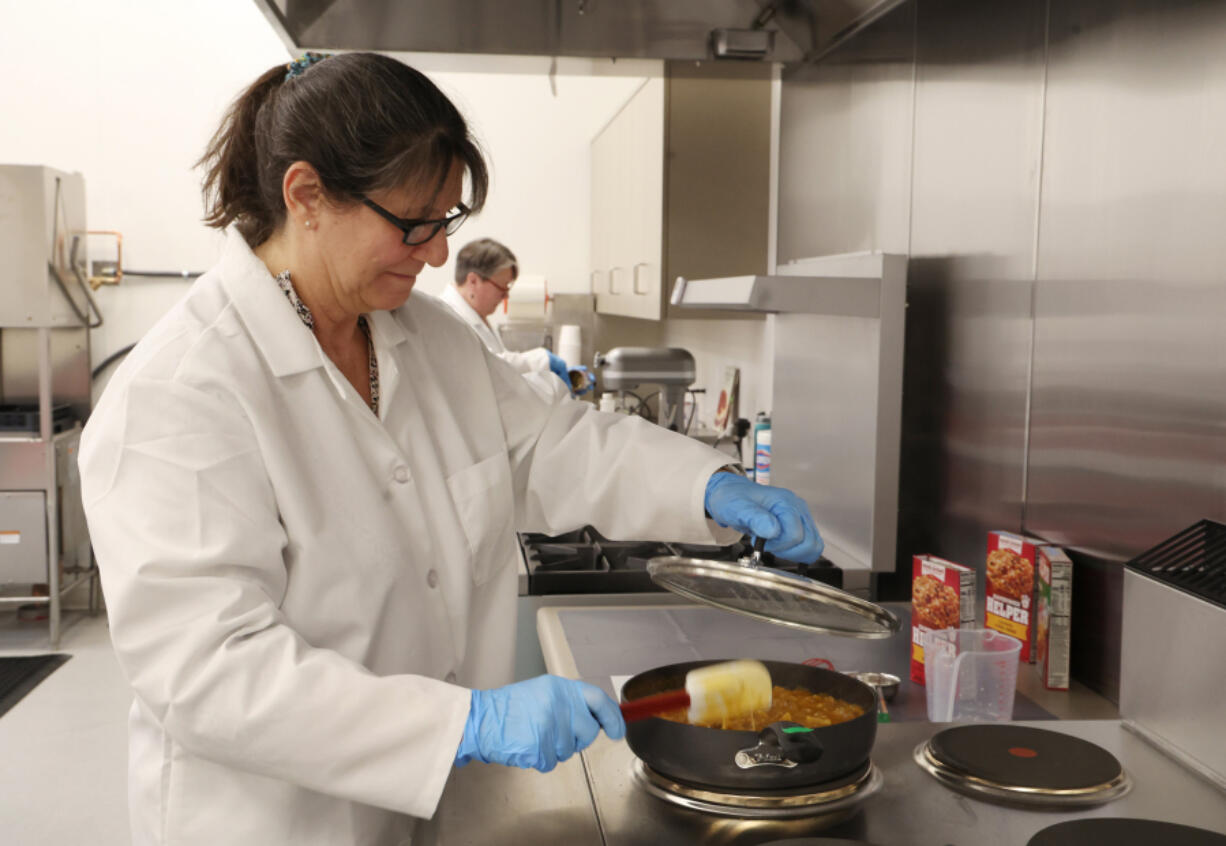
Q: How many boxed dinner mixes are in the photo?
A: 3